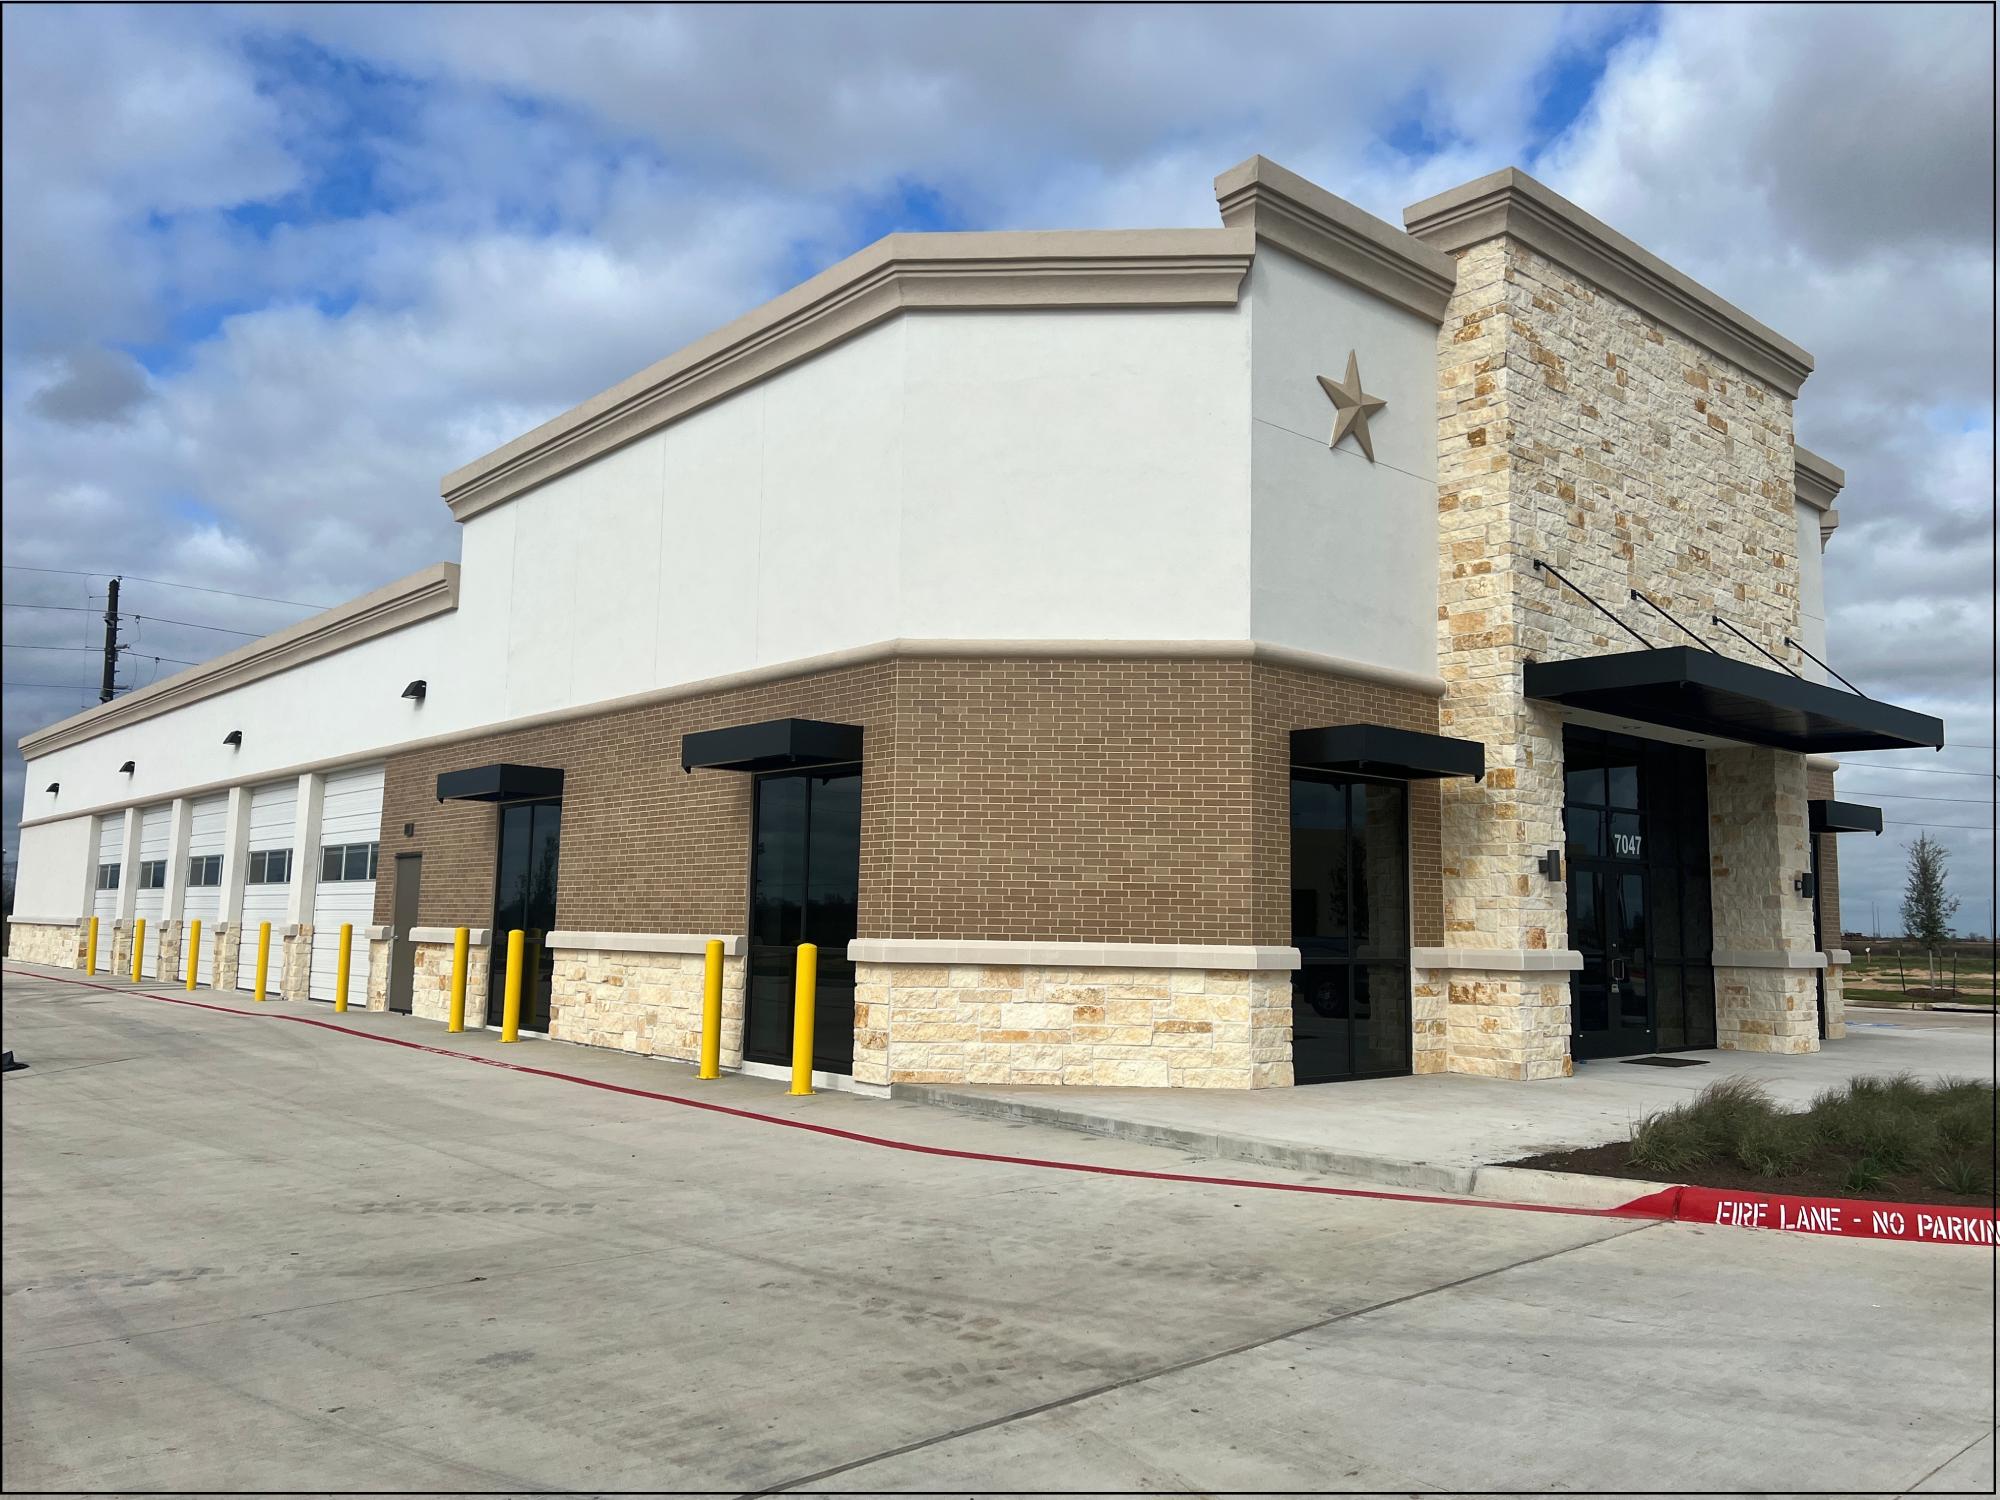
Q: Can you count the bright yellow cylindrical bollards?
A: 9